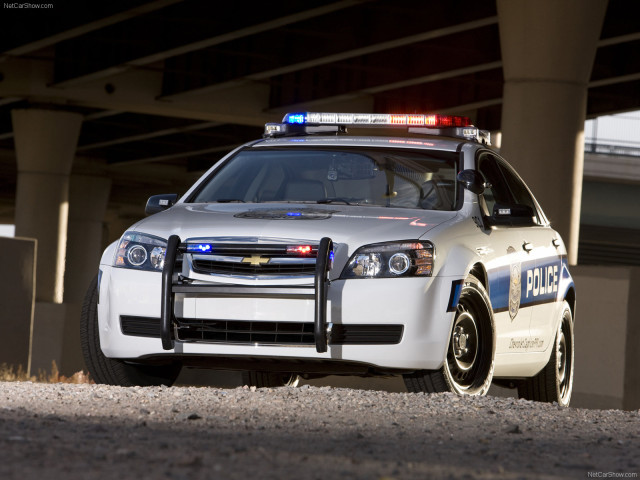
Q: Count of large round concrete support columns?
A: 3